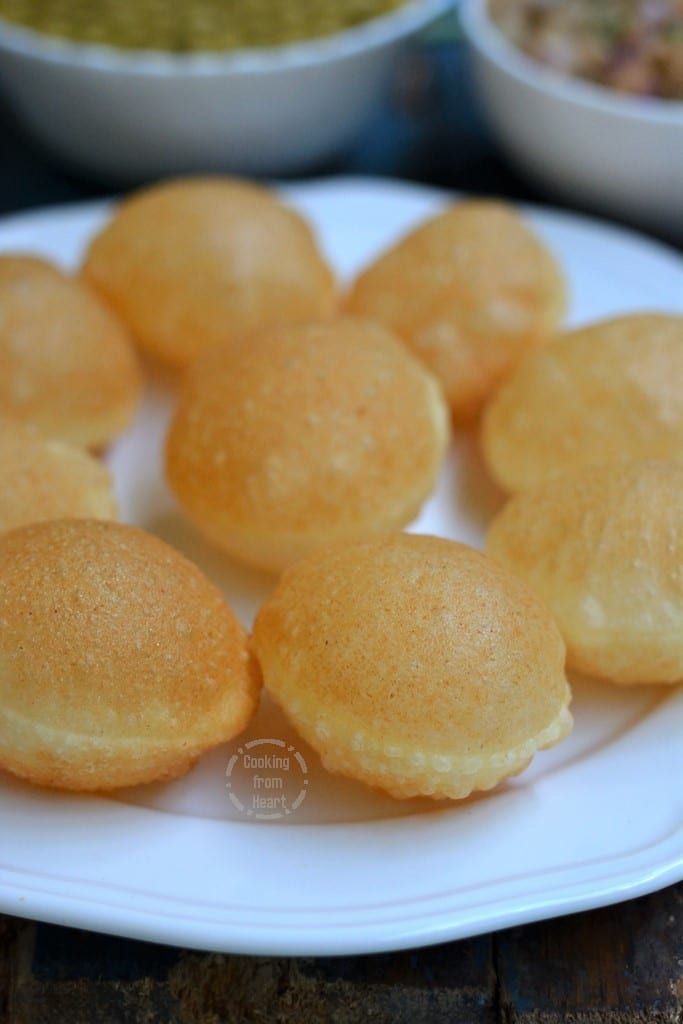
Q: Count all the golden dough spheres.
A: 9